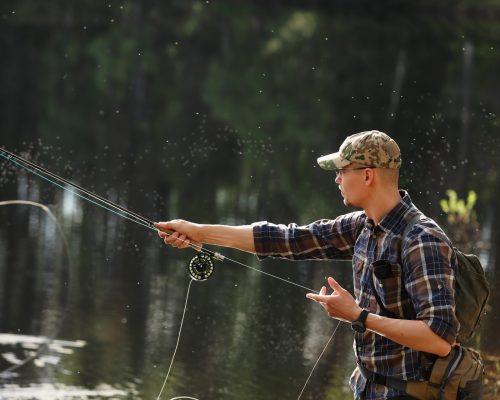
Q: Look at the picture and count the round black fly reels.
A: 1